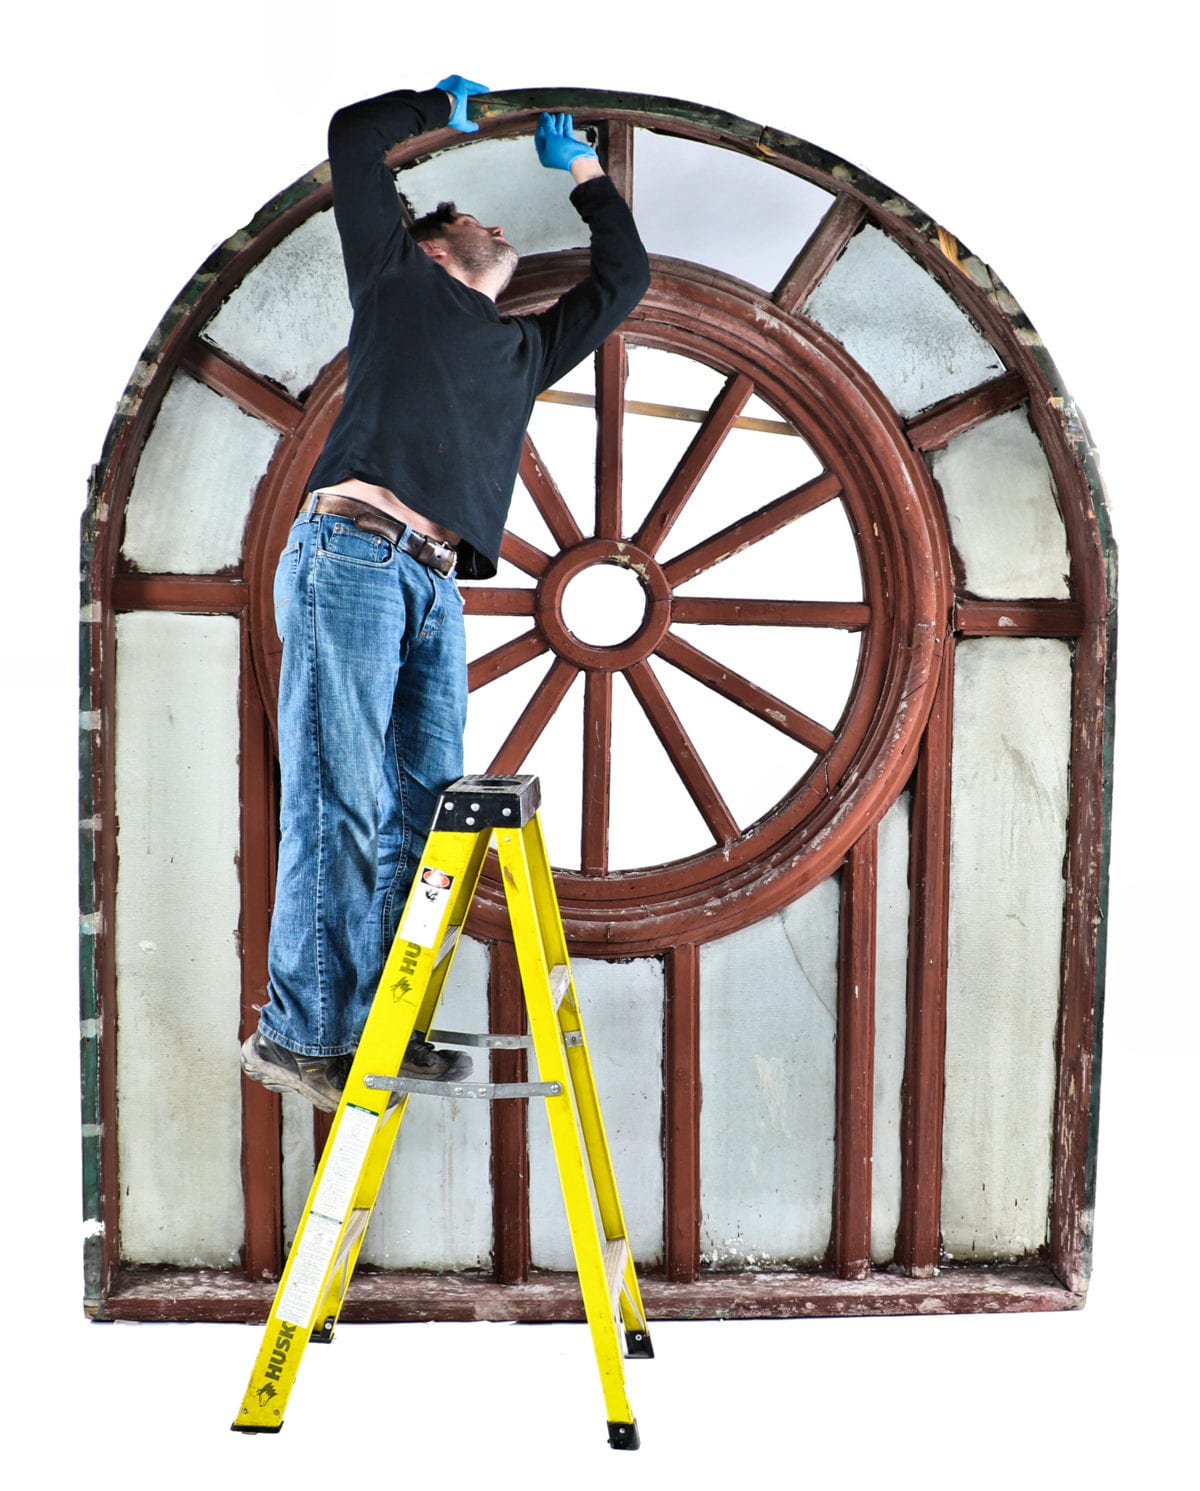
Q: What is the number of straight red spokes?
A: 12